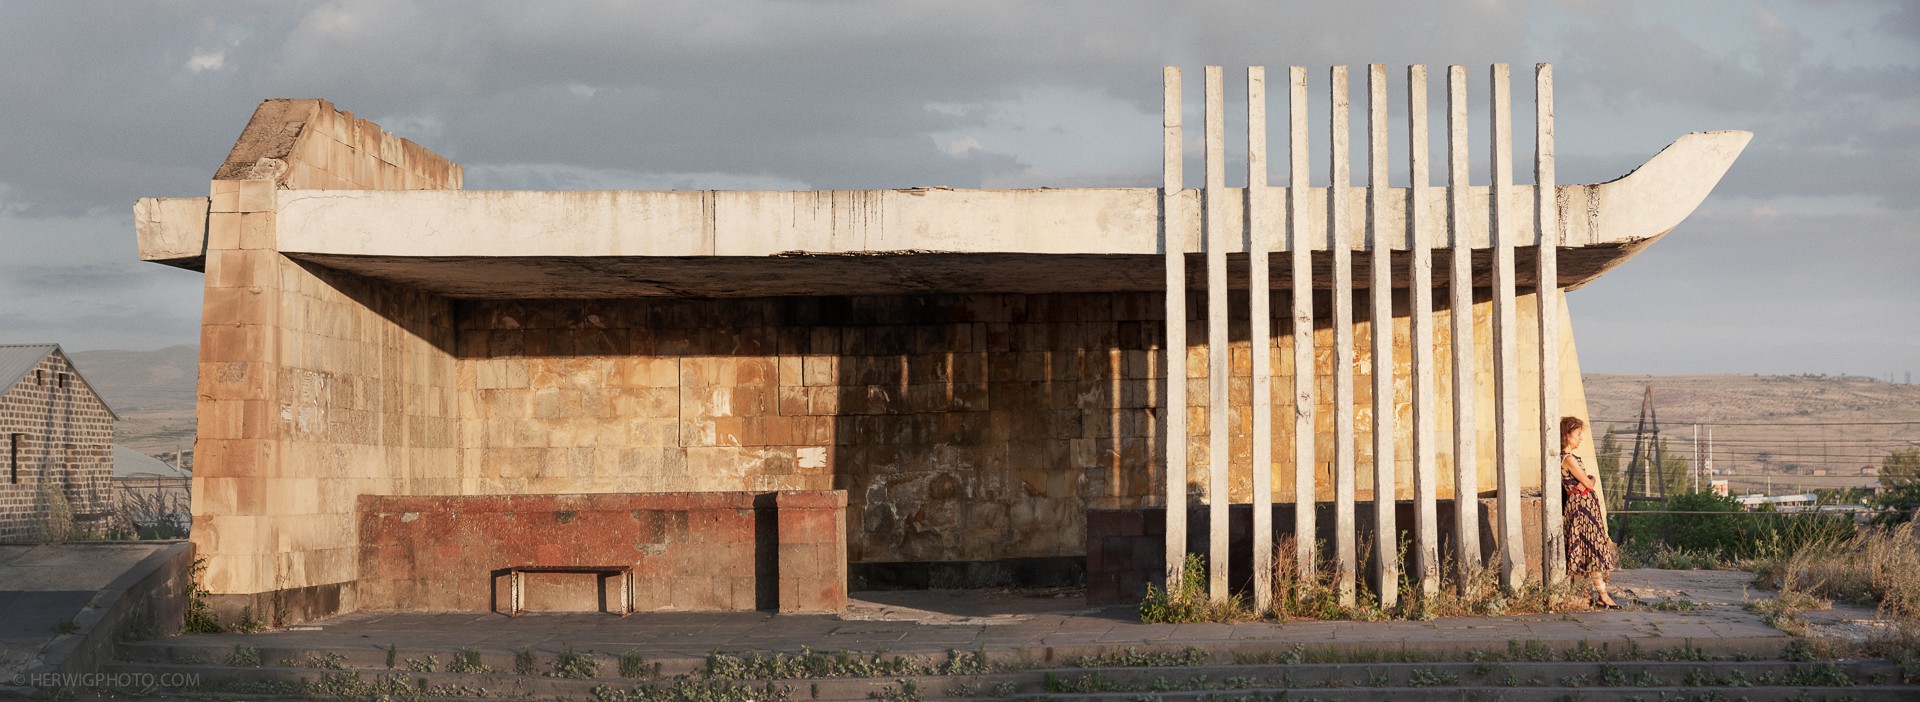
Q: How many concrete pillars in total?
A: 10